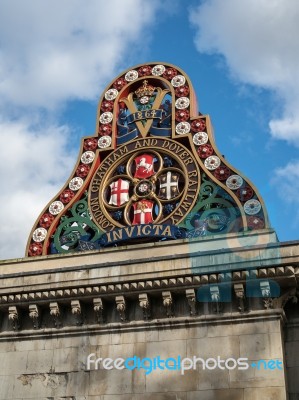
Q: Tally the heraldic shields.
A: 4